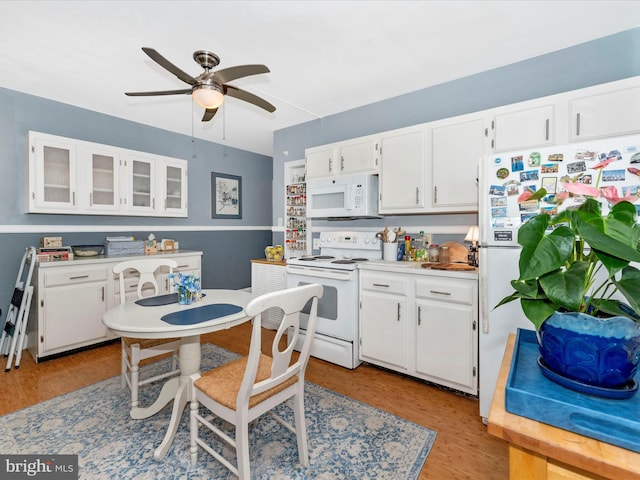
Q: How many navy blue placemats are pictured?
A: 2